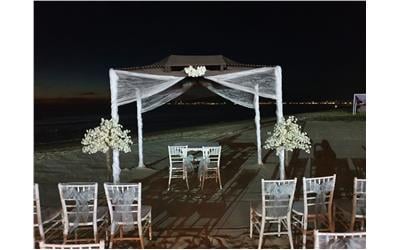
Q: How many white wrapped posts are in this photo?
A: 4